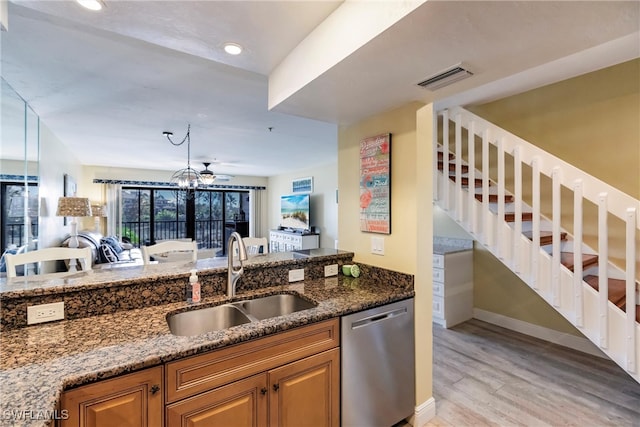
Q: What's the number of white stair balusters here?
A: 12